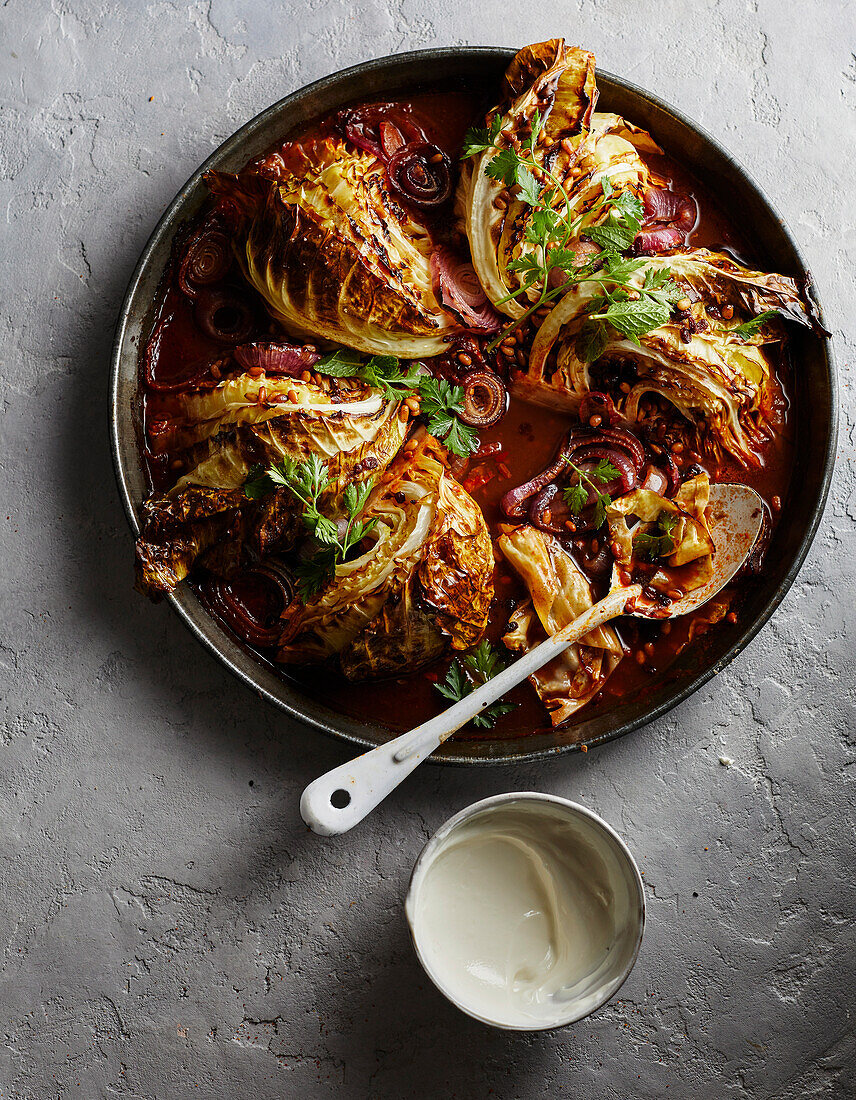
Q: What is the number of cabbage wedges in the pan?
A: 5